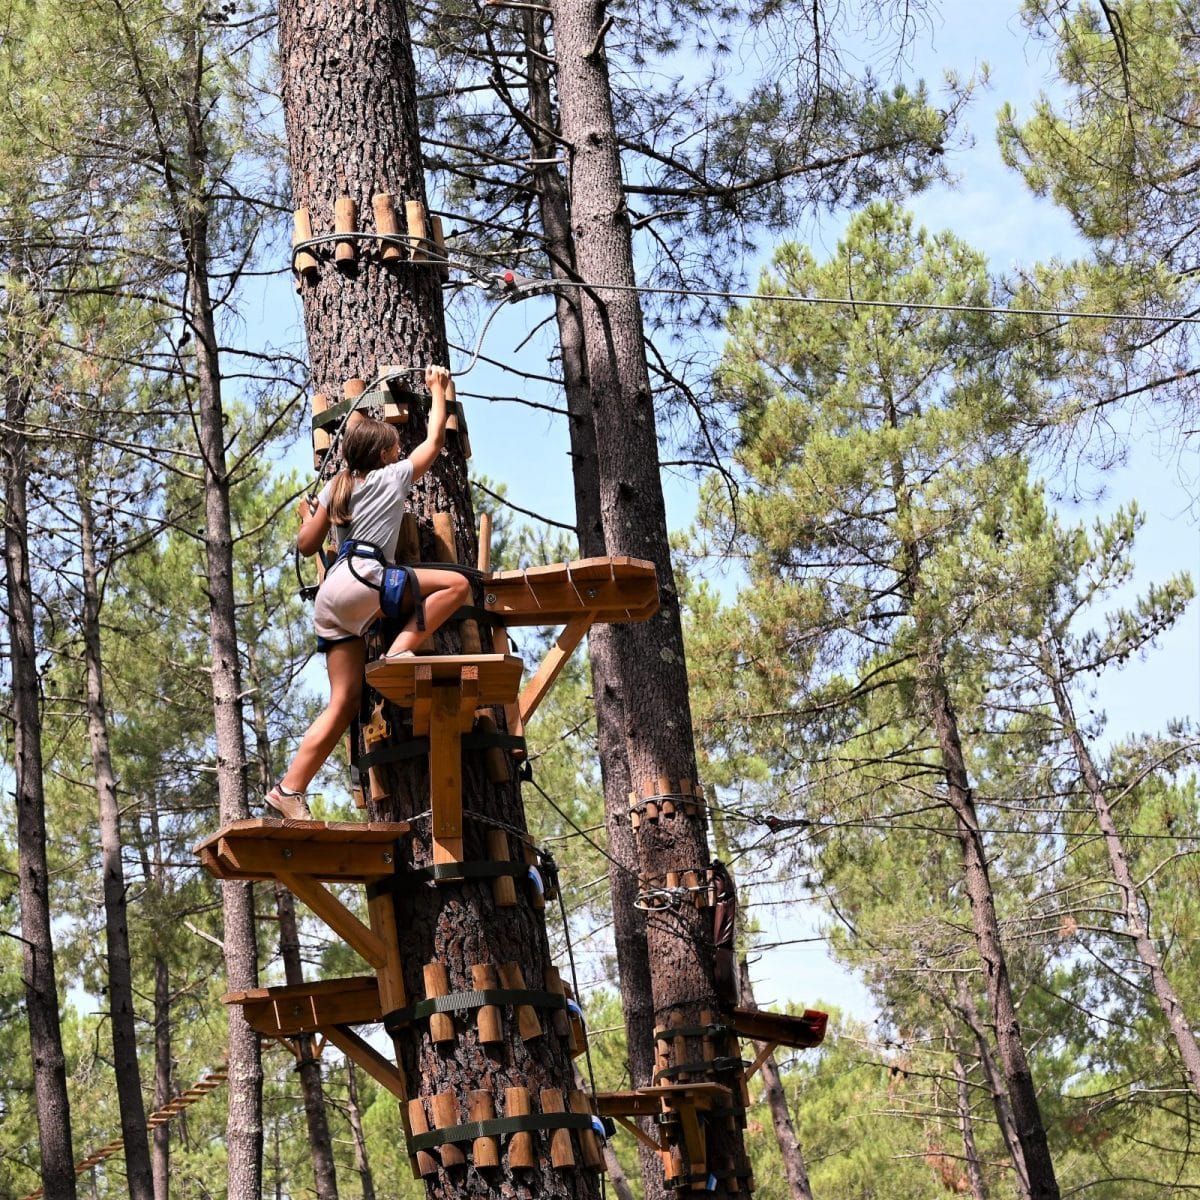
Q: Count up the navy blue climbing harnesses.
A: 1